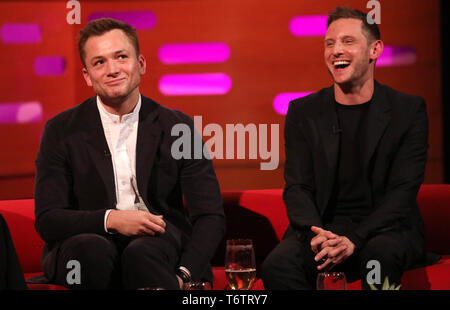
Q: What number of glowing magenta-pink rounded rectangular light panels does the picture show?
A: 9